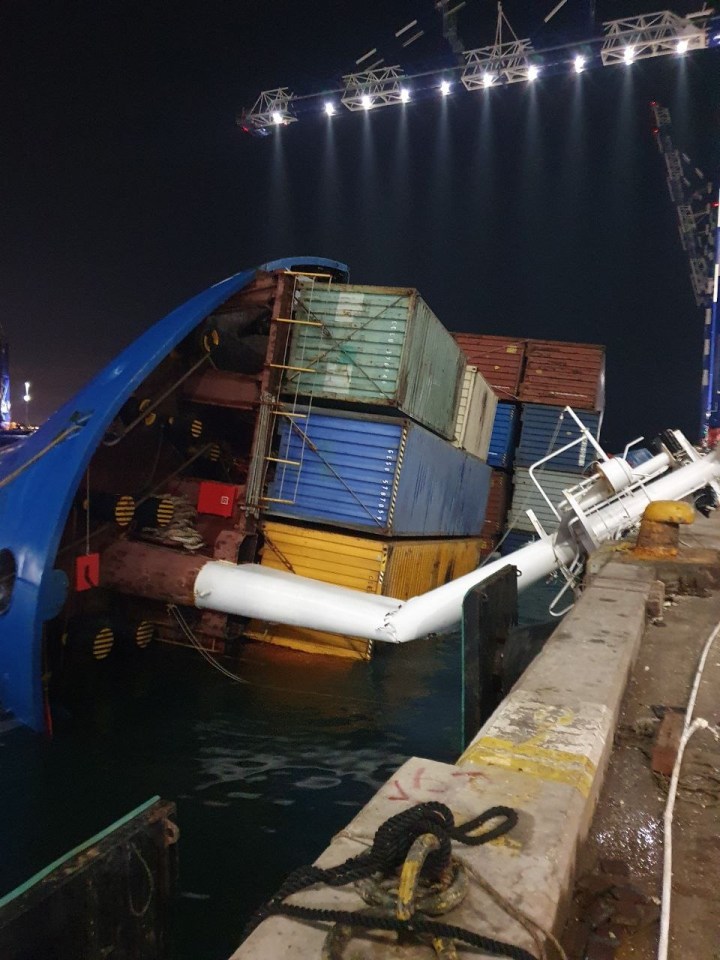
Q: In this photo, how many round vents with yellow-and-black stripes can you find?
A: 6